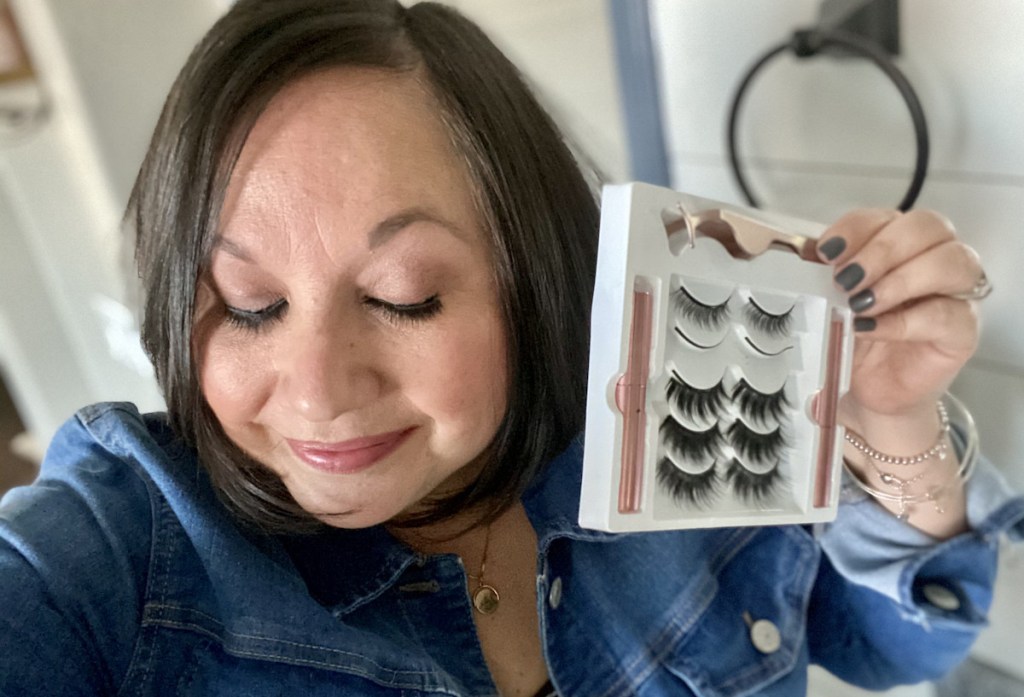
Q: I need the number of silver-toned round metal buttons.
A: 3